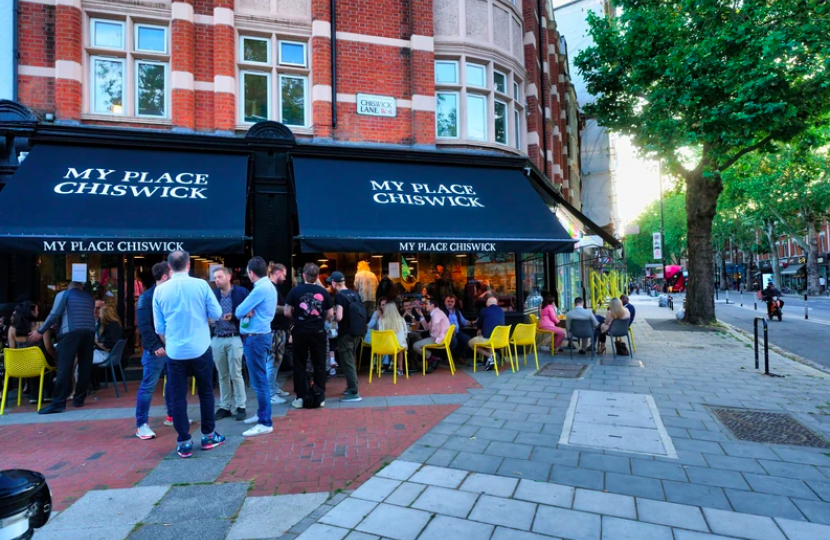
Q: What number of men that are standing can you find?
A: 8